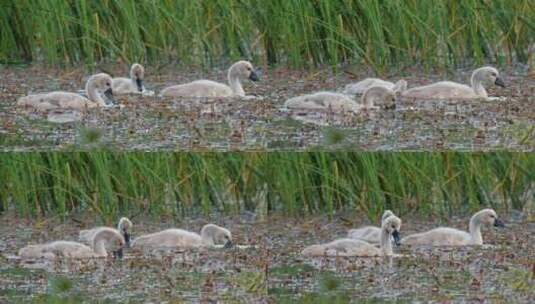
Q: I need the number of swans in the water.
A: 12